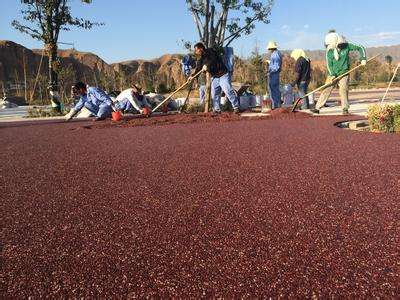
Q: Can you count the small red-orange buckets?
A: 2